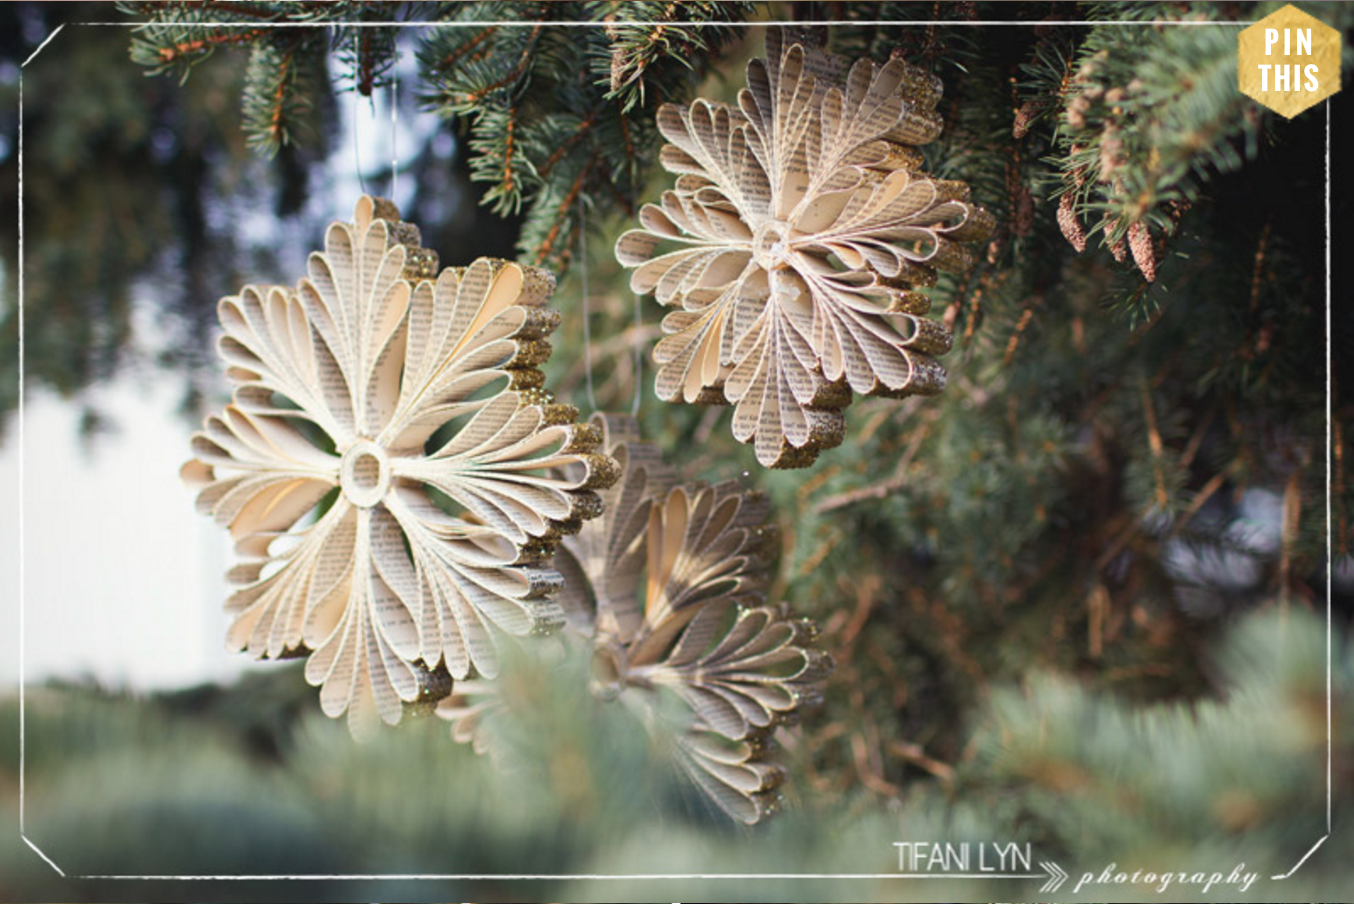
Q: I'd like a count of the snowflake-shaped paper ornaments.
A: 3